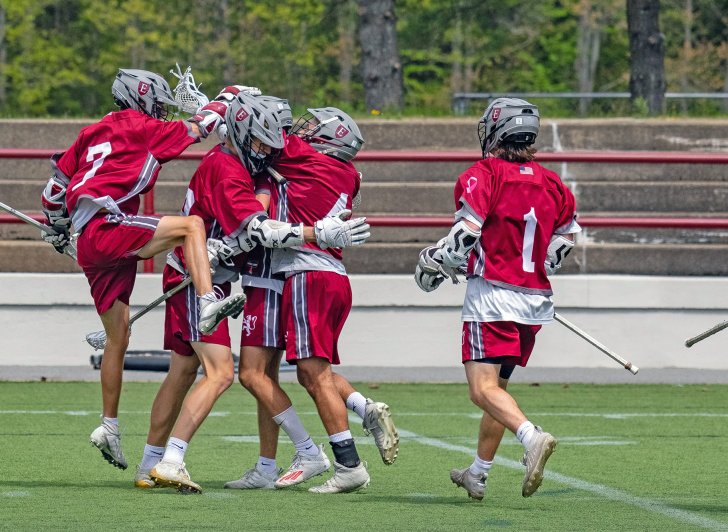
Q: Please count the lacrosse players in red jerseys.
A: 5